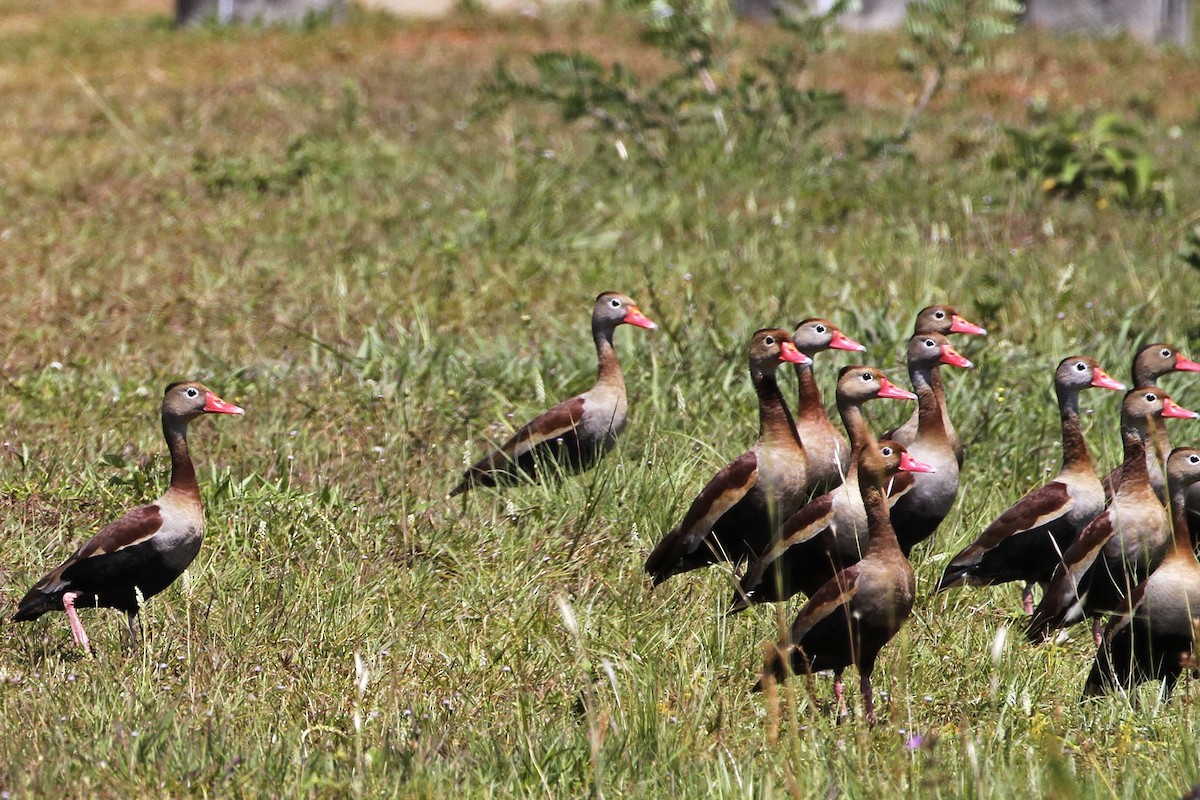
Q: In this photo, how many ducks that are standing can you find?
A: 12